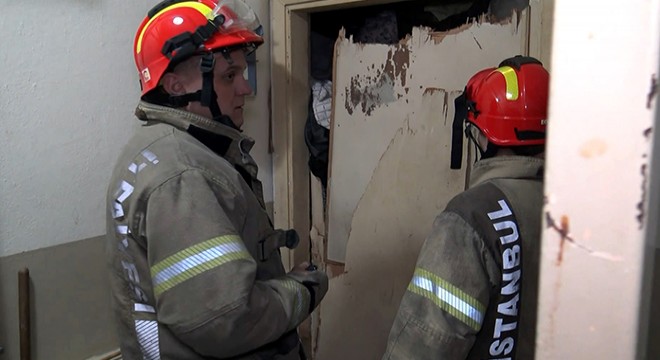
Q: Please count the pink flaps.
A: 0